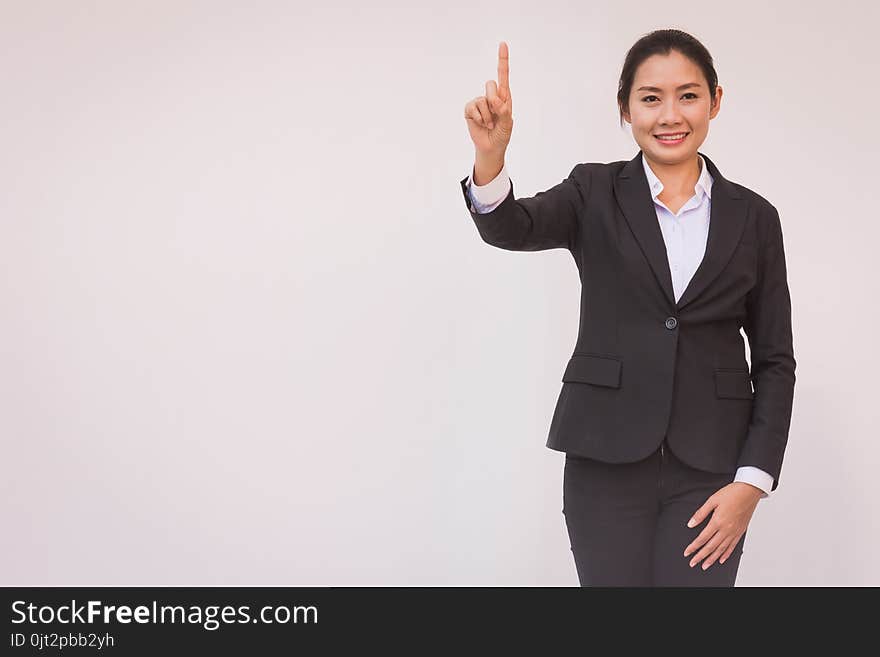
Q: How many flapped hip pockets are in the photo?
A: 2